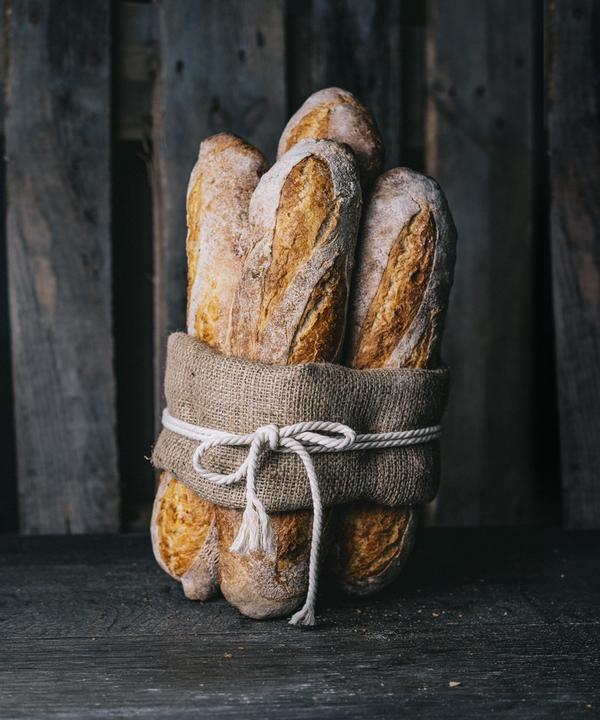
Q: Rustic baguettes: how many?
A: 4